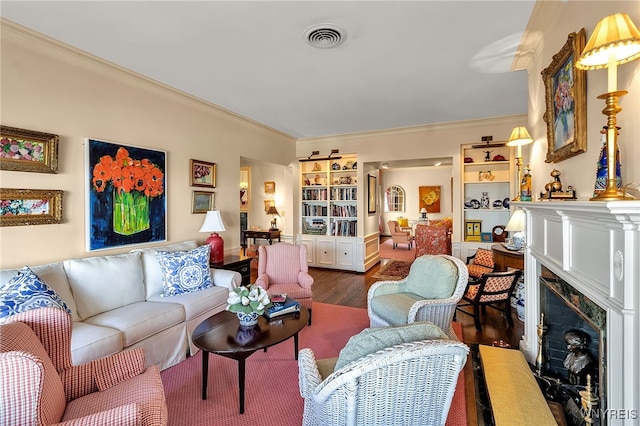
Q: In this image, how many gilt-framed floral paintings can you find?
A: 4